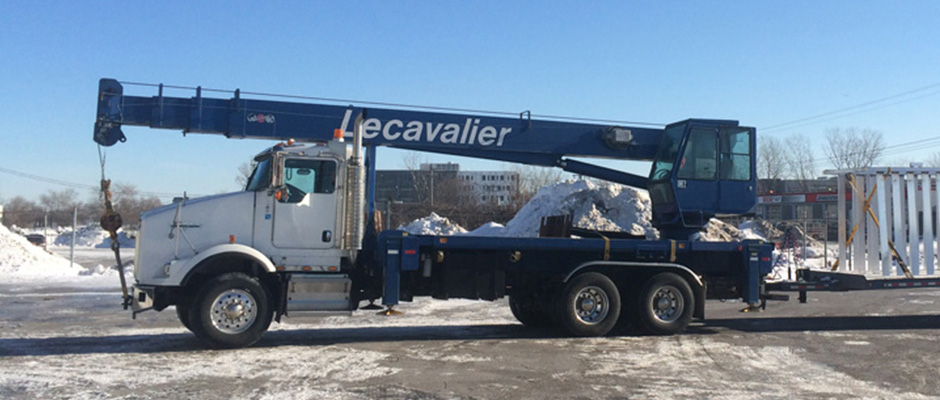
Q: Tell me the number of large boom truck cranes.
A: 1